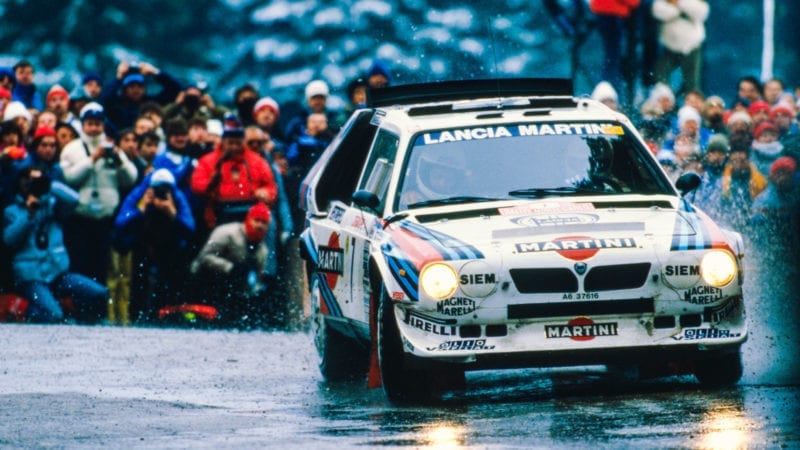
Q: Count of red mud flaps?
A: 1